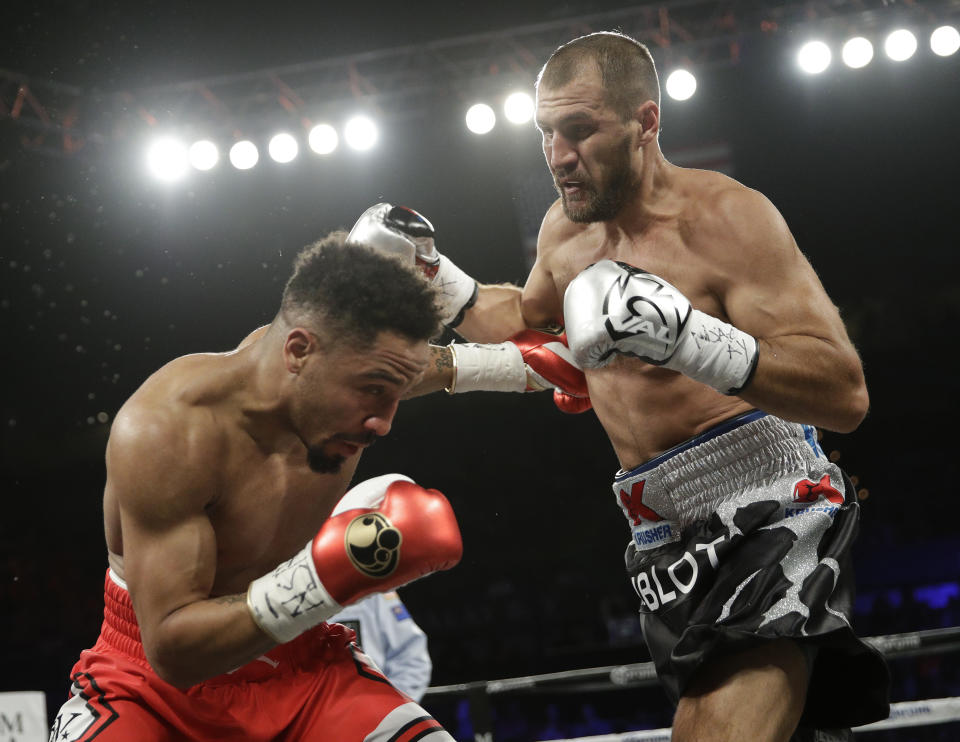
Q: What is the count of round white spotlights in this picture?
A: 13